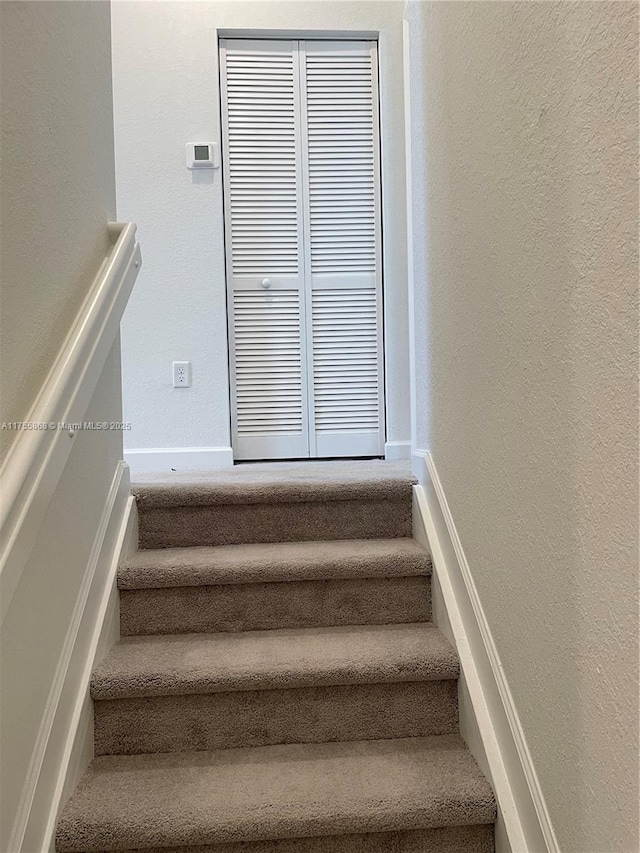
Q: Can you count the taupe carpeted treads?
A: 4